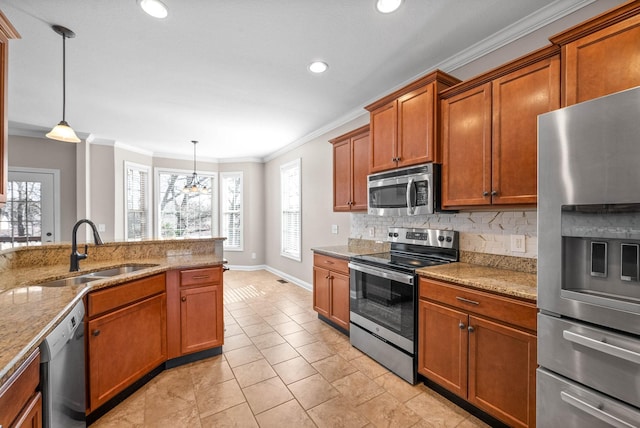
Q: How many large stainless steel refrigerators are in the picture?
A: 1